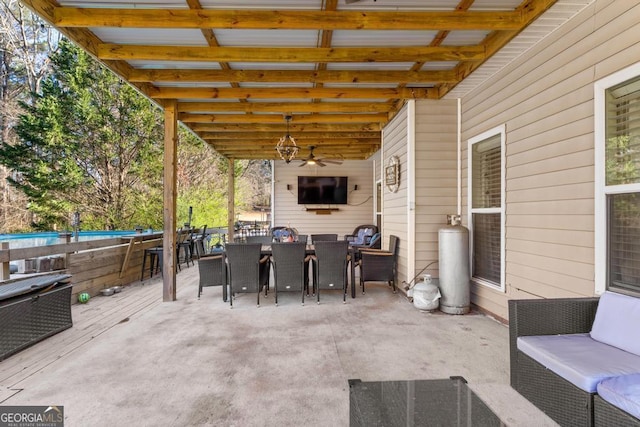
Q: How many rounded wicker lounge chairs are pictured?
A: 2